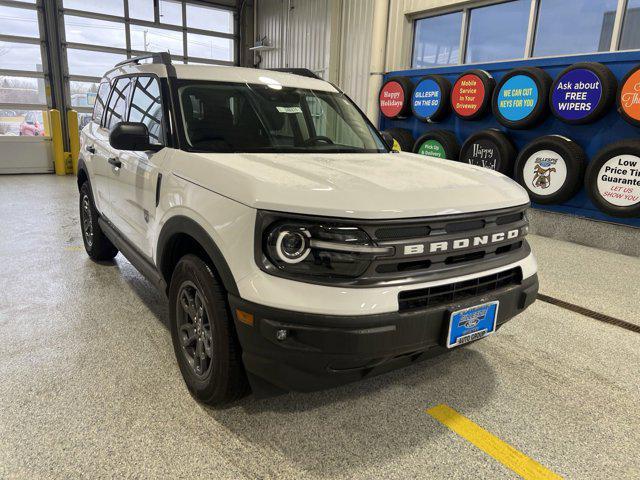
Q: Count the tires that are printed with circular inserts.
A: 11